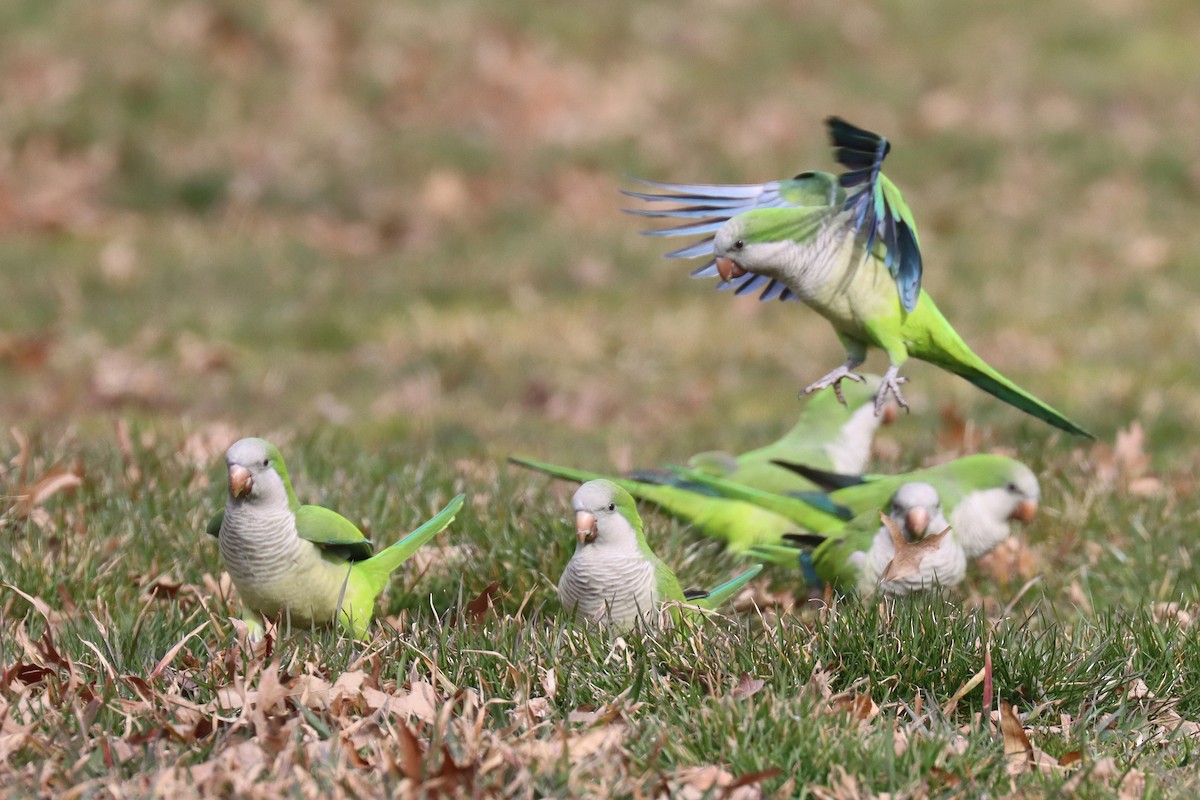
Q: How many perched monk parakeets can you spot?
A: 5